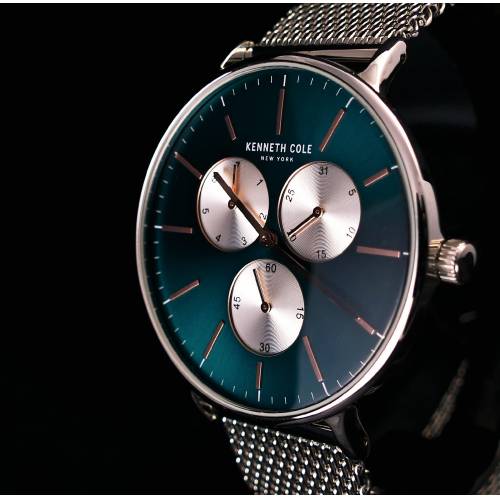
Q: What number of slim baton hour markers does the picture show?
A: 12